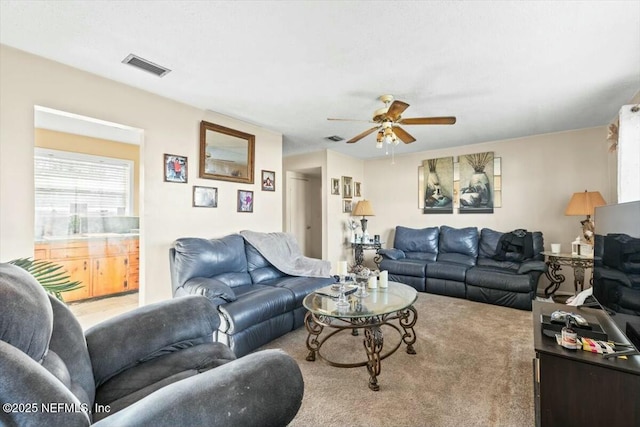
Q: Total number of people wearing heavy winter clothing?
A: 0